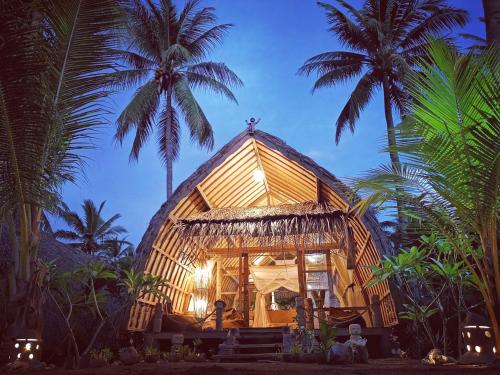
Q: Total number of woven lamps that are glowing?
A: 2